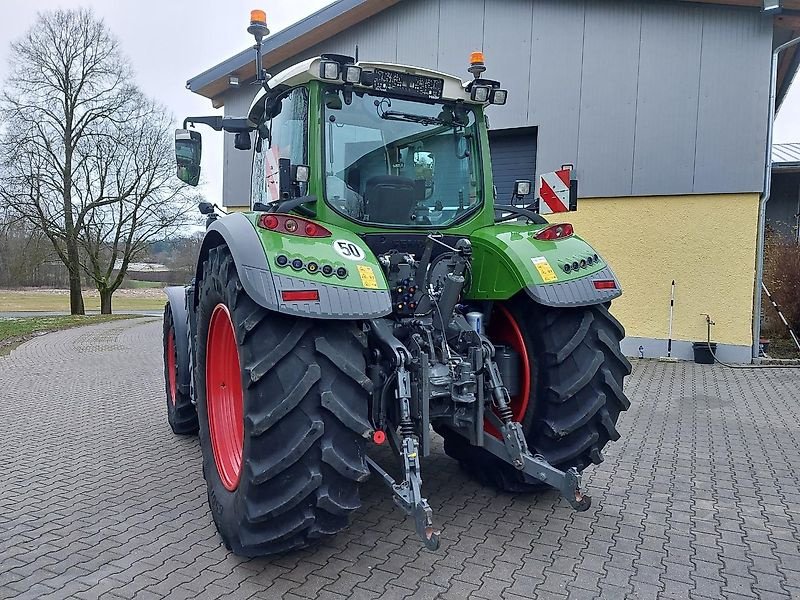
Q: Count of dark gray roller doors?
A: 1